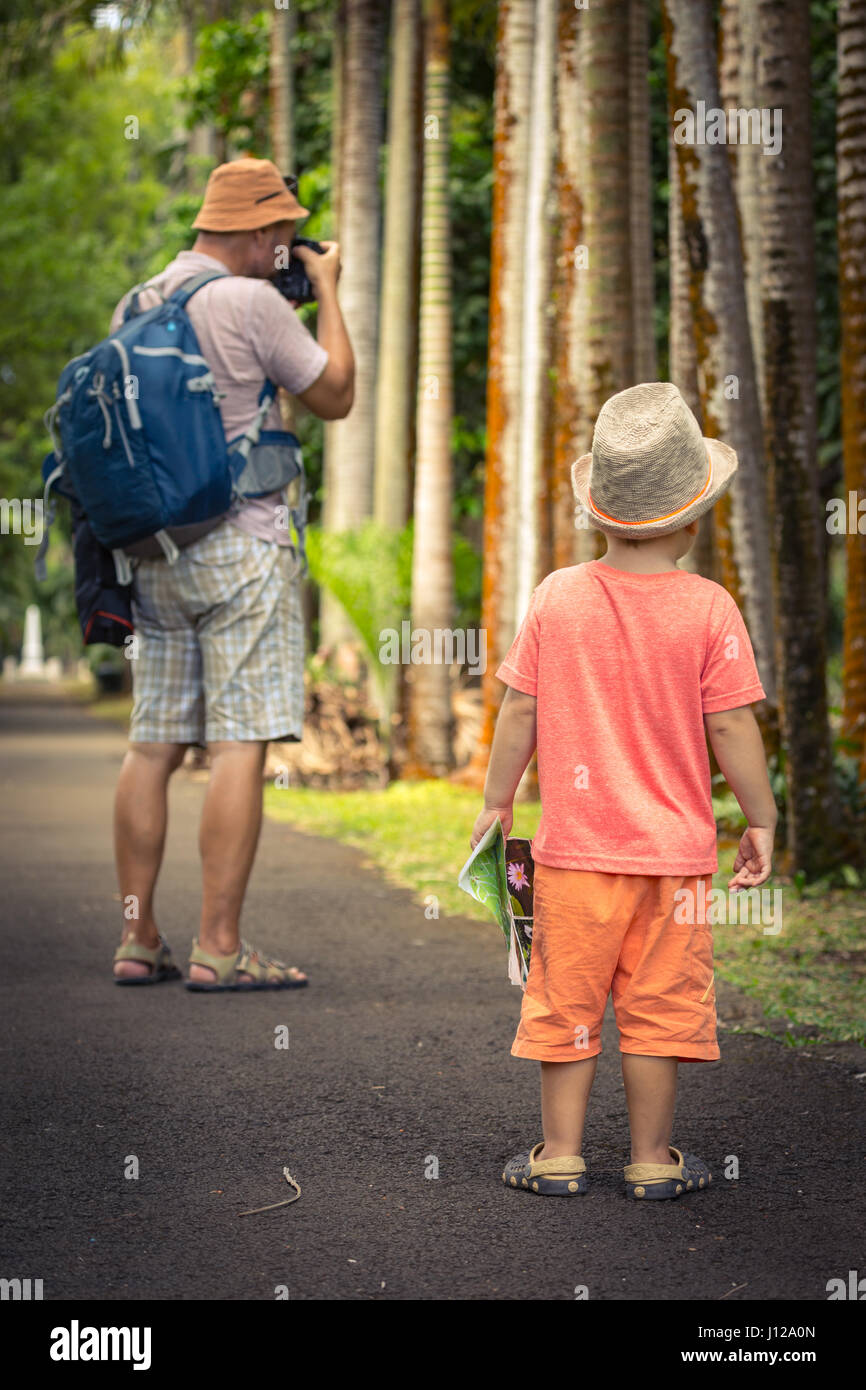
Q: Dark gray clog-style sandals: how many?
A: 2